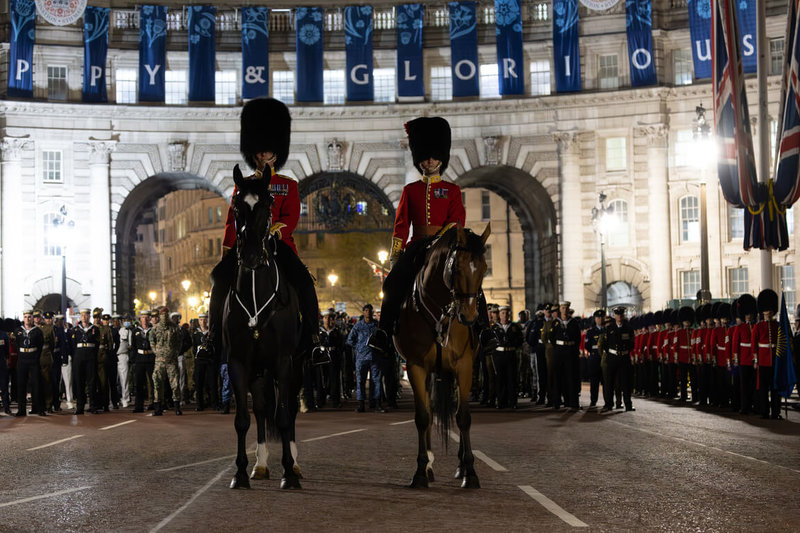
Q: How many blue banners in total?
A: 14